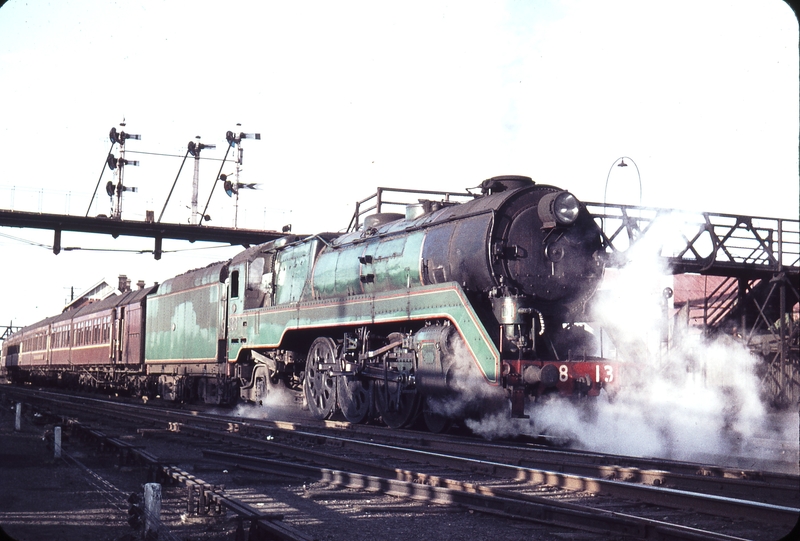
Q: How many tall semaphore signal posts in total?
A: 3